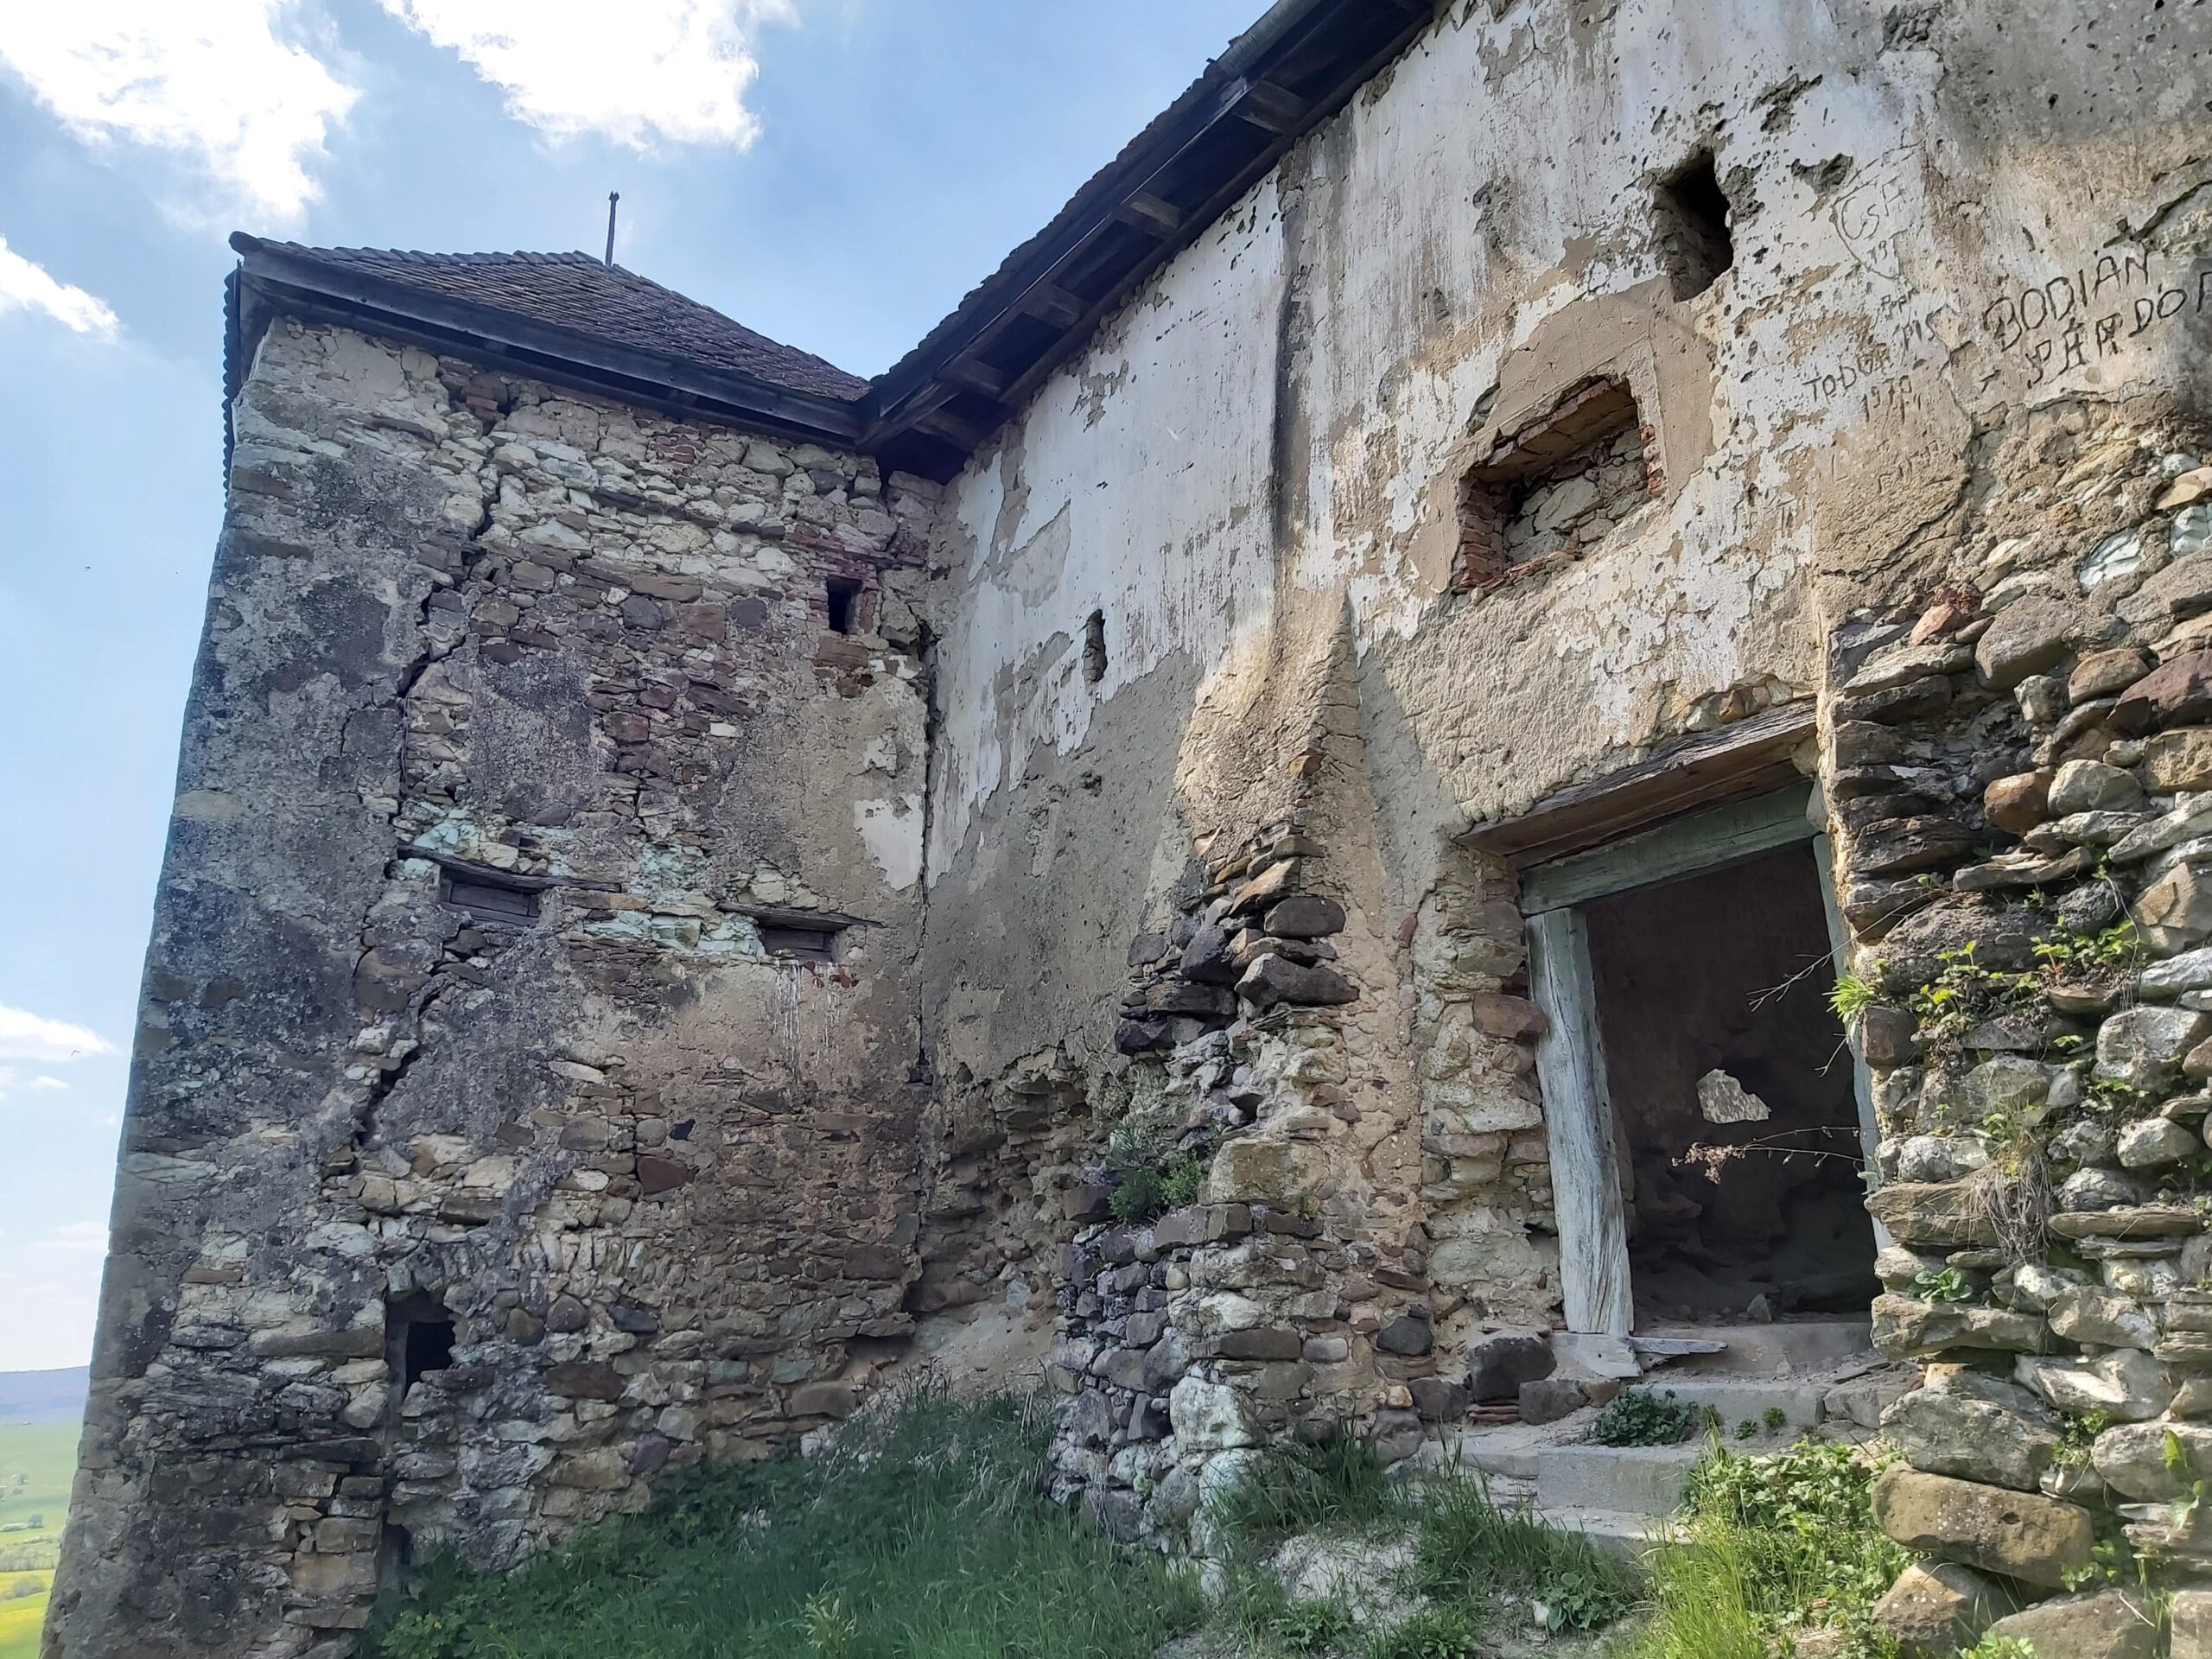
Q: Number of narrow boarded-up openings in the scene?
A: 2